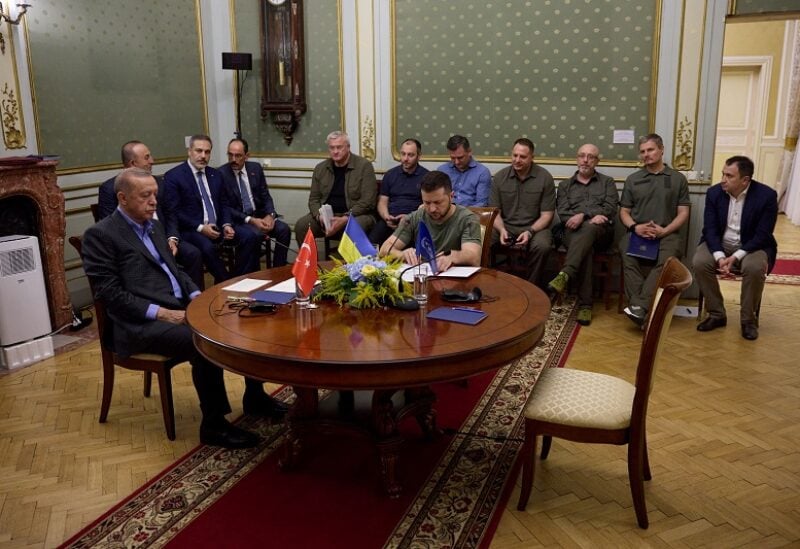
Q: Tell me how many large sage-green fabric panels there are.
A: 3